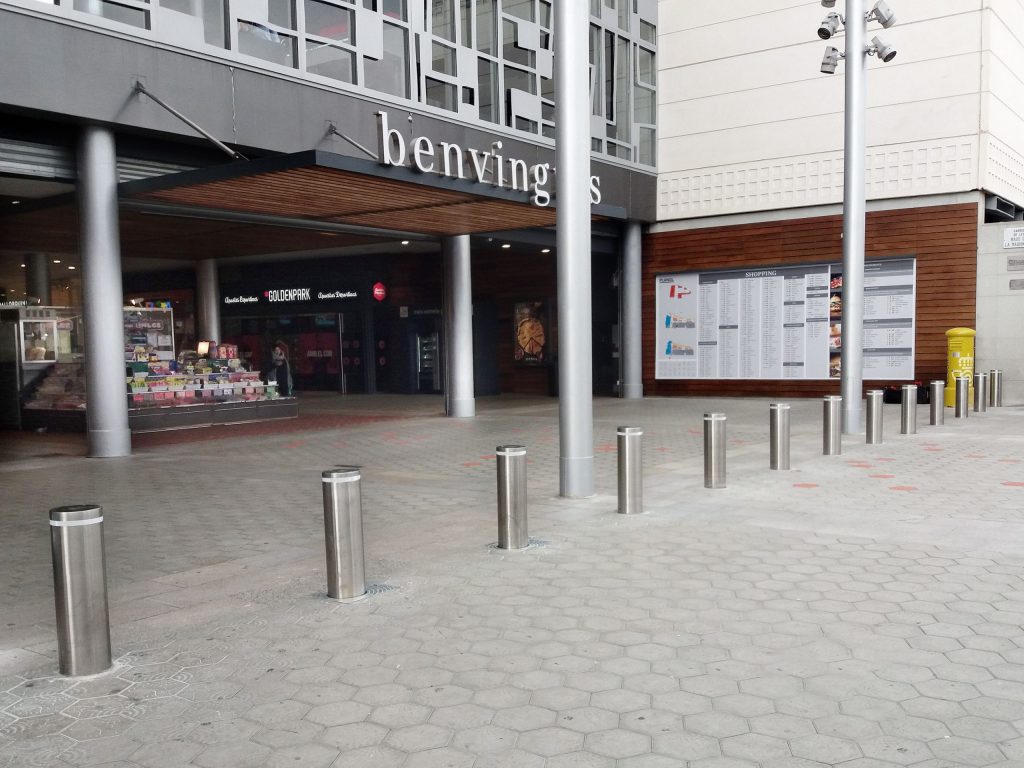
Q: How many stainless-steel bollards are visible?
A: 13